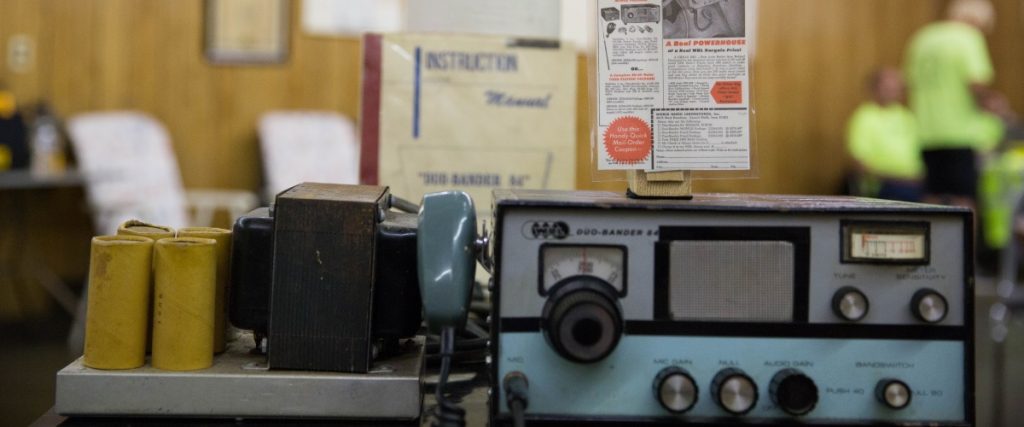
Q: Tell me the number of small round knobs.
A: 6